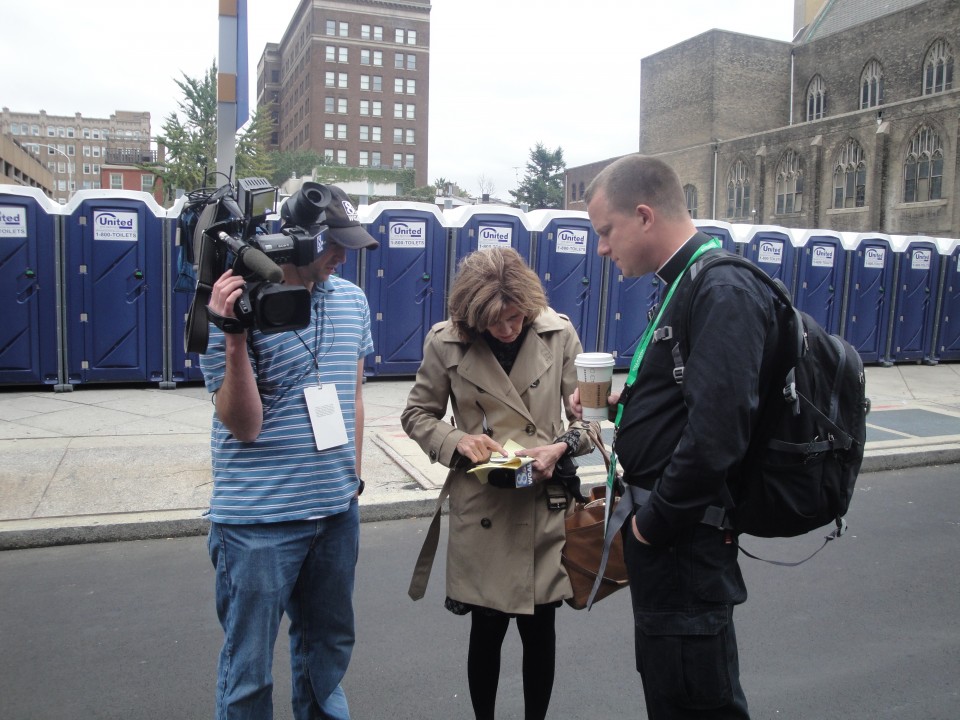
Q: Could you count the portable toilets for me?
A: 14